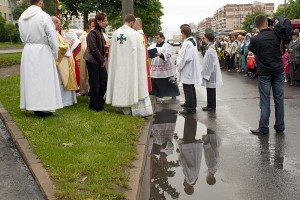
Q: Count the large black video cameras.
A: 1